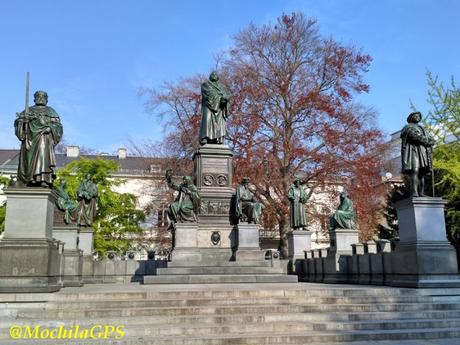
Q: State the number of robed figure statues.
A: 9